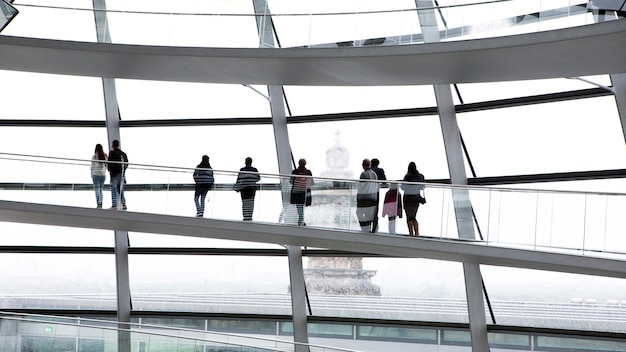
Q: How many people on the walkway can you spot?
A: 9